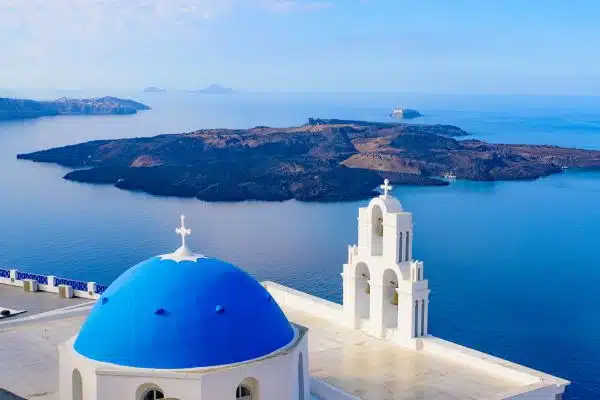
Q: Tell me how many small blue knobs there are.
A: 4